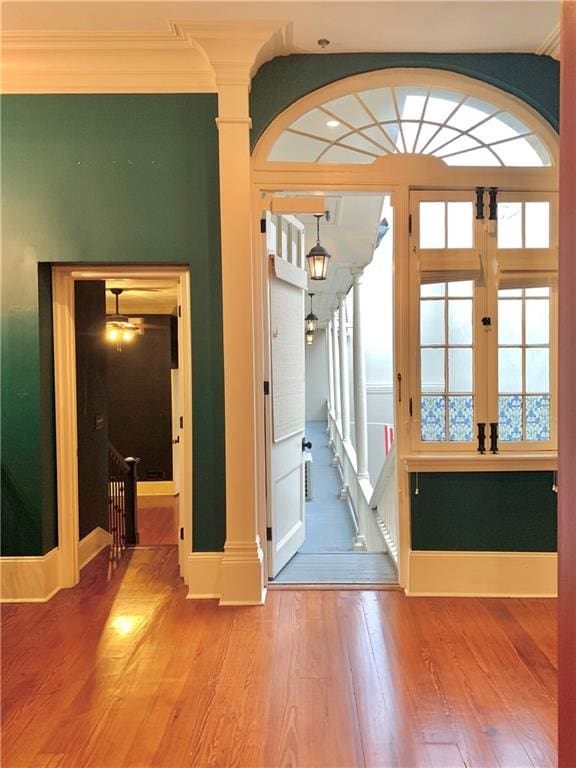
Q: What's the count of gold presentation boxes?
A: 0